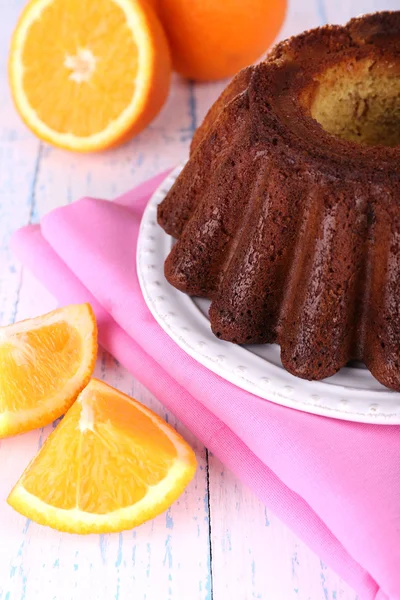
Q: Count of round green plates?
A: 0